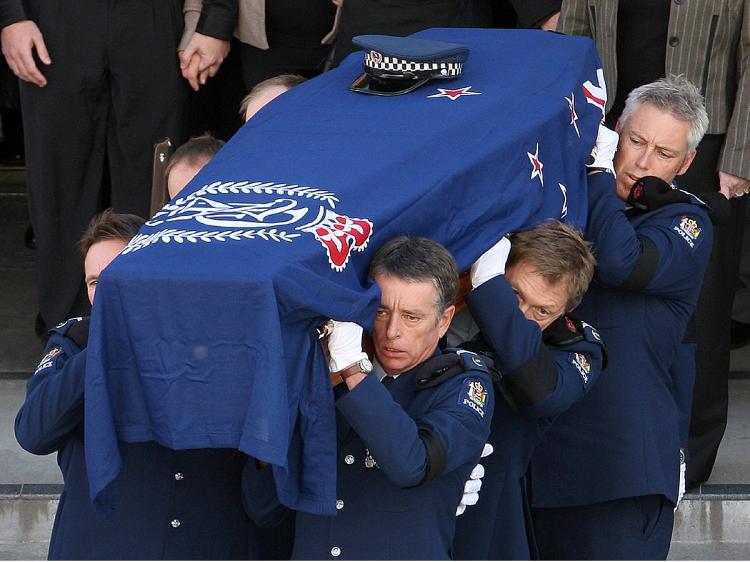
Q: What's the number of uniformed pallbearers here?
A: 6